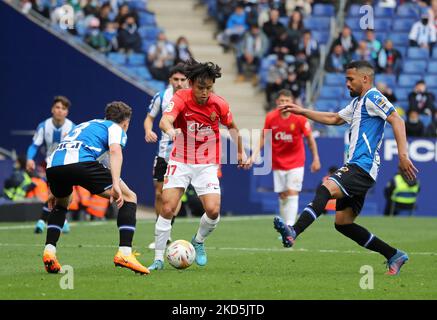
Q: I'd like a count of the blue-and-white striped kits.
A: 4